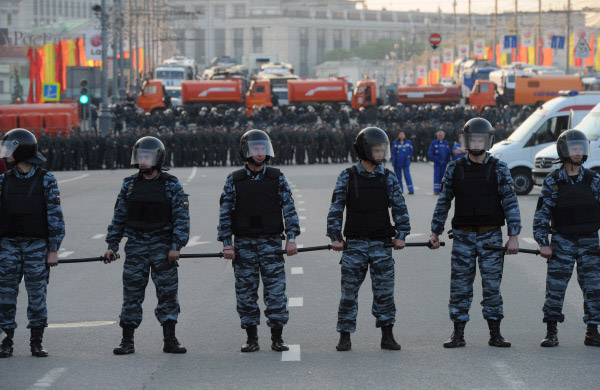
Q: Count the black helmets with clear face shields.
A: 6